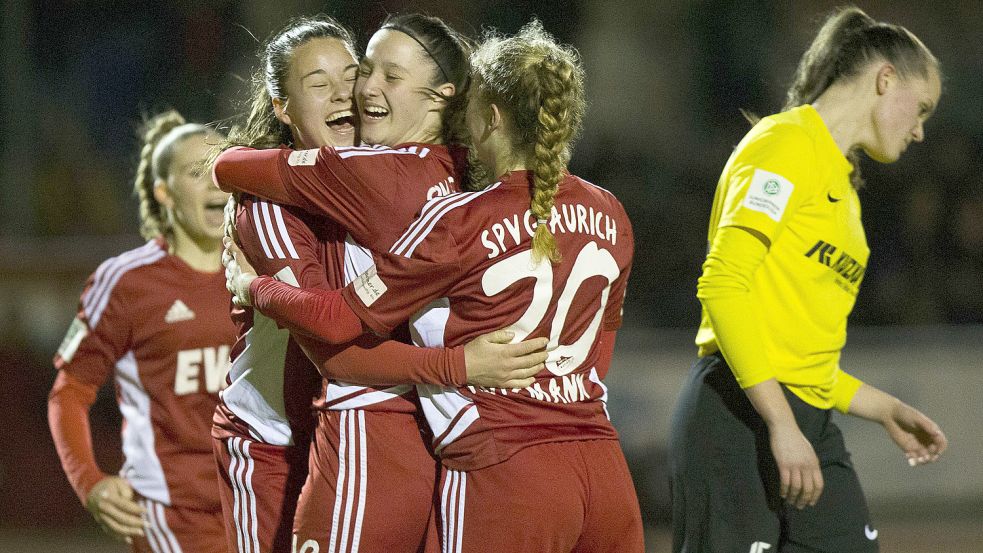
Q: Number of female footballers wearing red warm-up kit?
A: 4